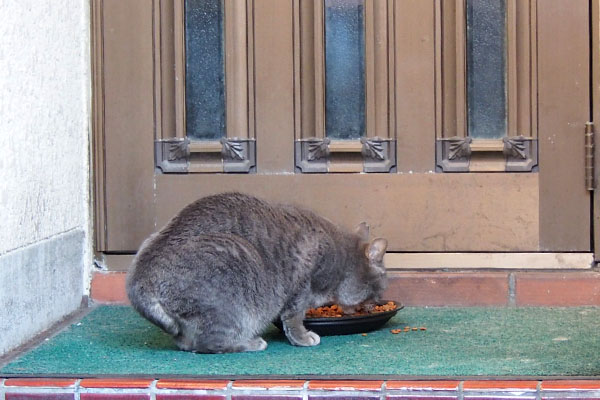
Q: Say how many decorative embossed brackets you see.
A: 6